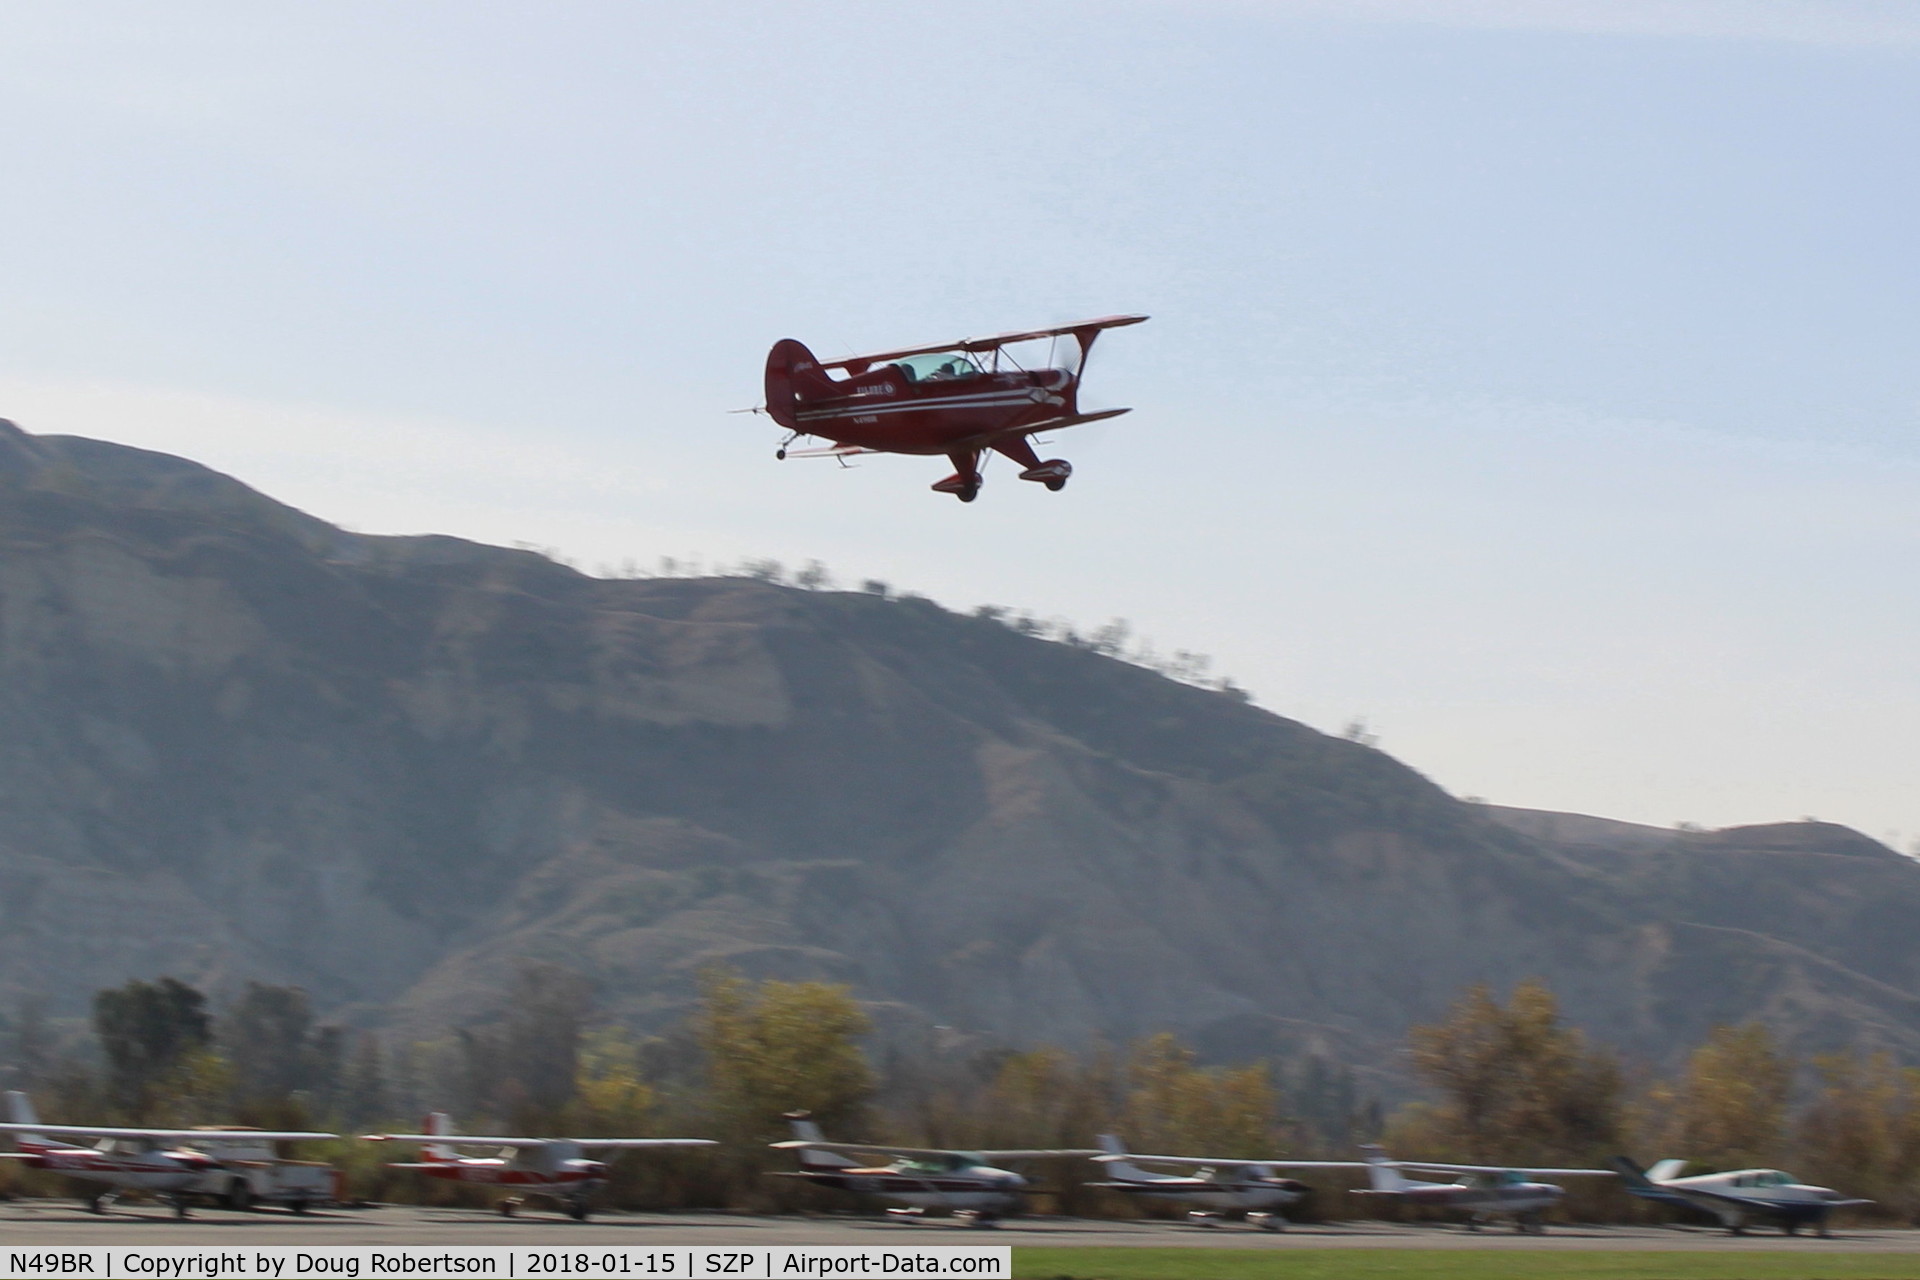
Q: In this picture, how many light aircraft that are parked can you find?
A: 6